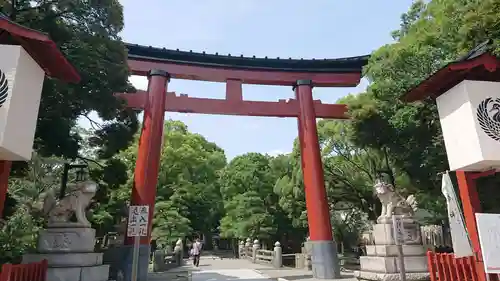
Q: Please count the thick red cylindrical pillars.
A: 2